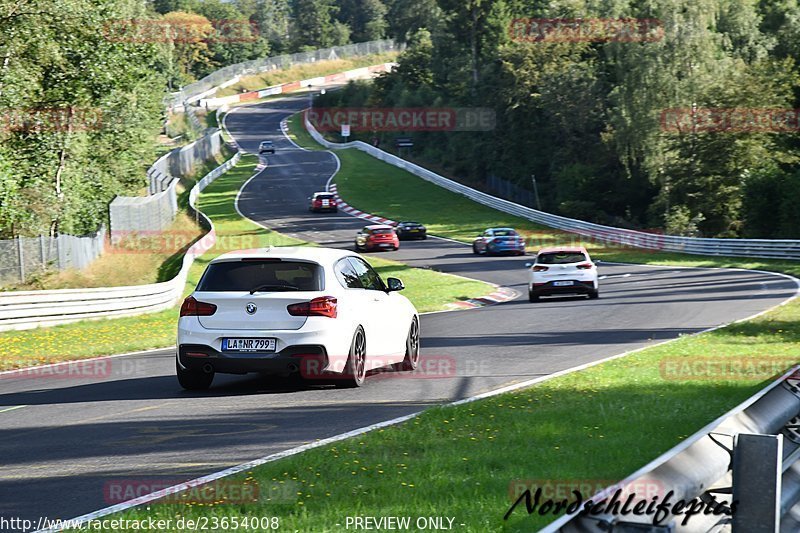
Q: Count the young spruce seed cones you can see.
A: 0